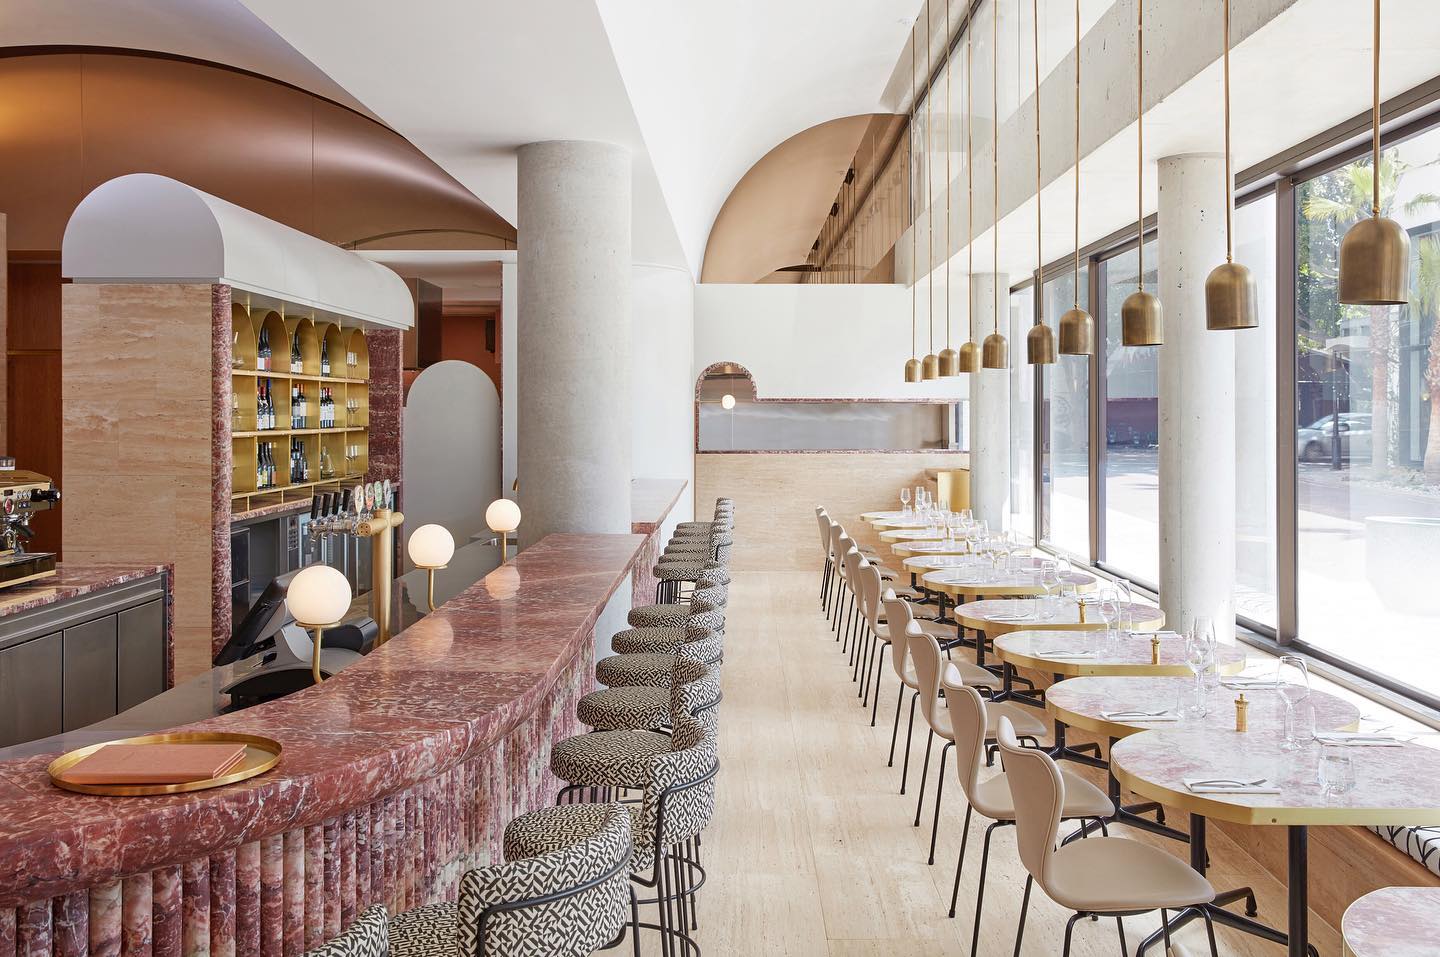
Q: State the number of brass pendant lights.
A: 10